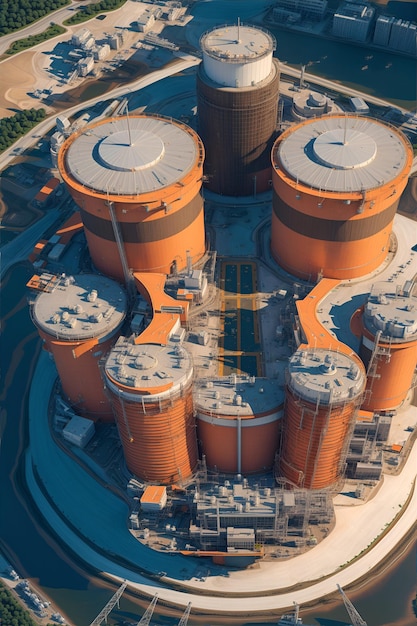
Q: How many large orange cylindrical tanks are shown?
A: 7